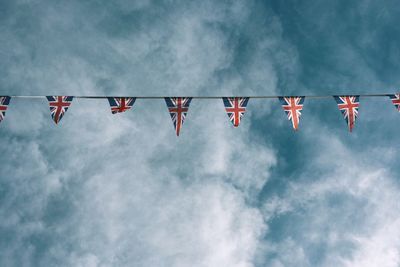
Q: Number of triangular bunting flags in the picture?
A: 8